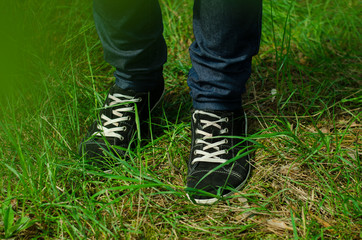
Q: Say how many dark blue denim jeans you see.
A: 1